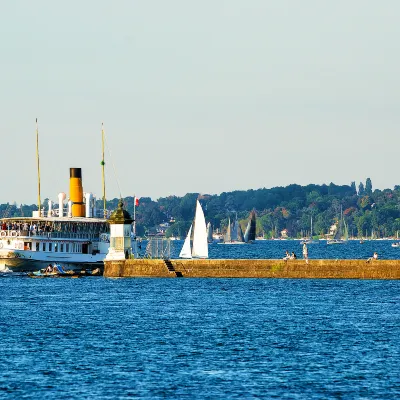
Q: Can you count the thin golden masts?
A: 2